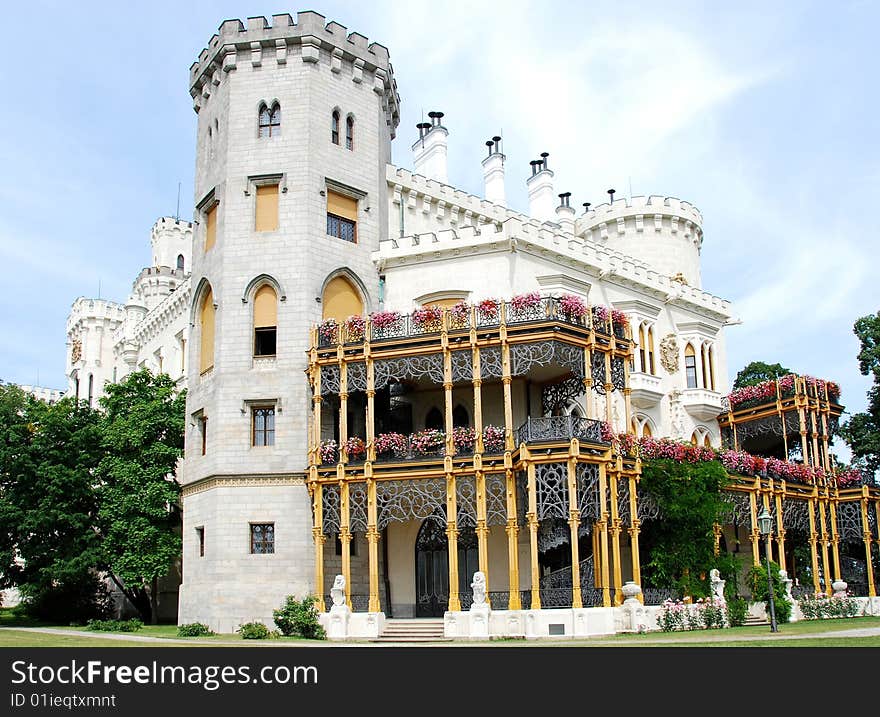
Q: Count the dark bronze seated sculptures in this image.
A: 0